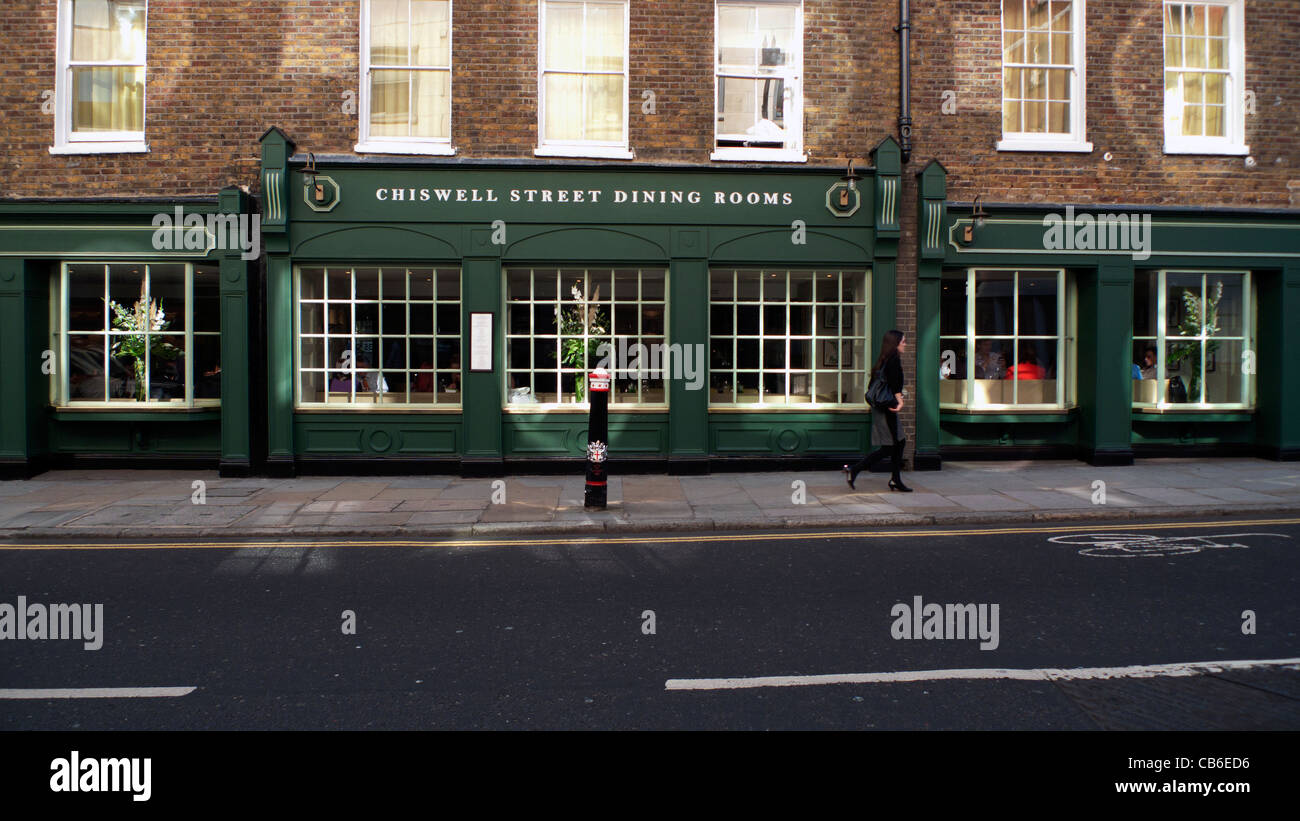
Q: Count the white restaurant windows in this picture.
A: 6